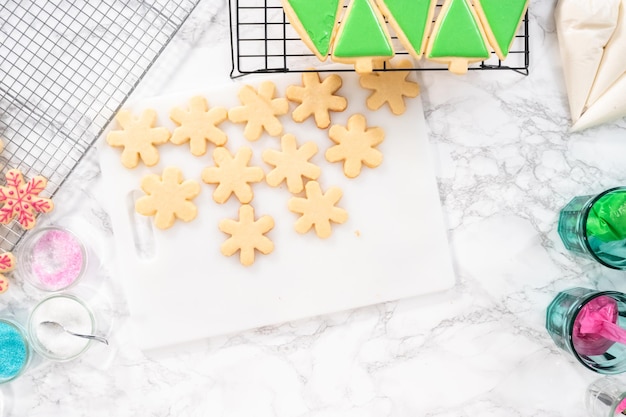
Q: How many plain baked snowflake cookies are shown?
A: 11